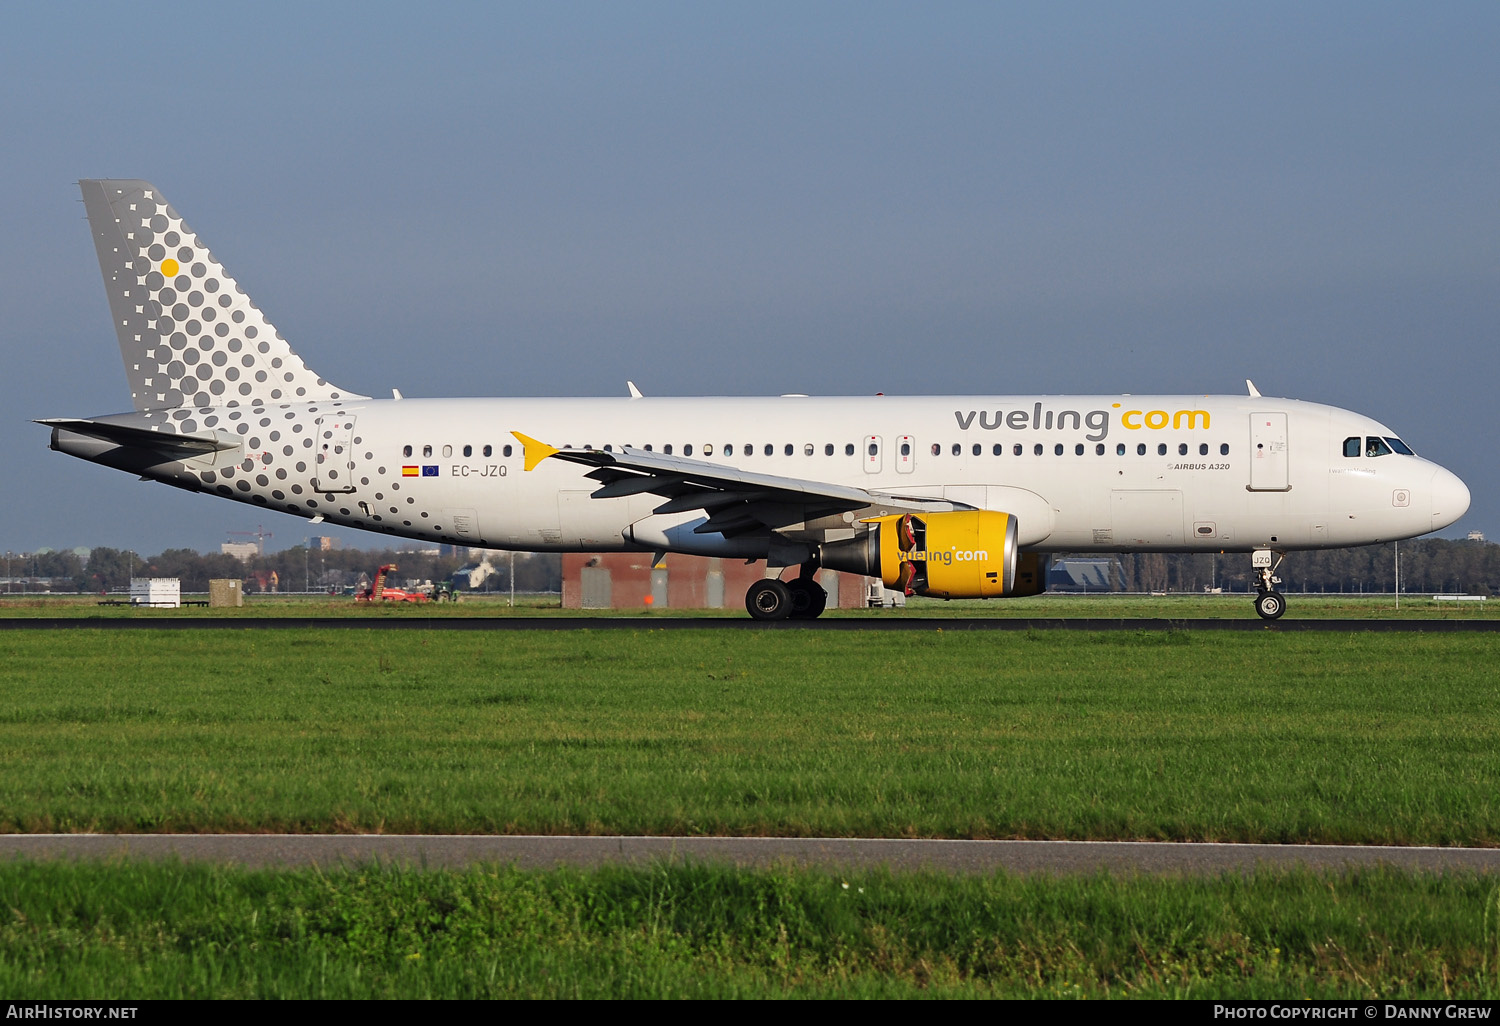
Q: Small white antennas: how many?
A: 3